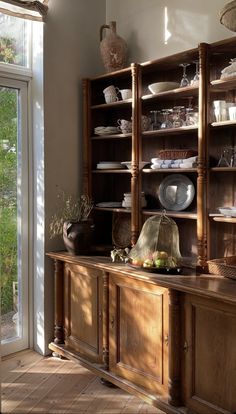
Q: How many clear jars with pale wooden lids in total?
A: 0